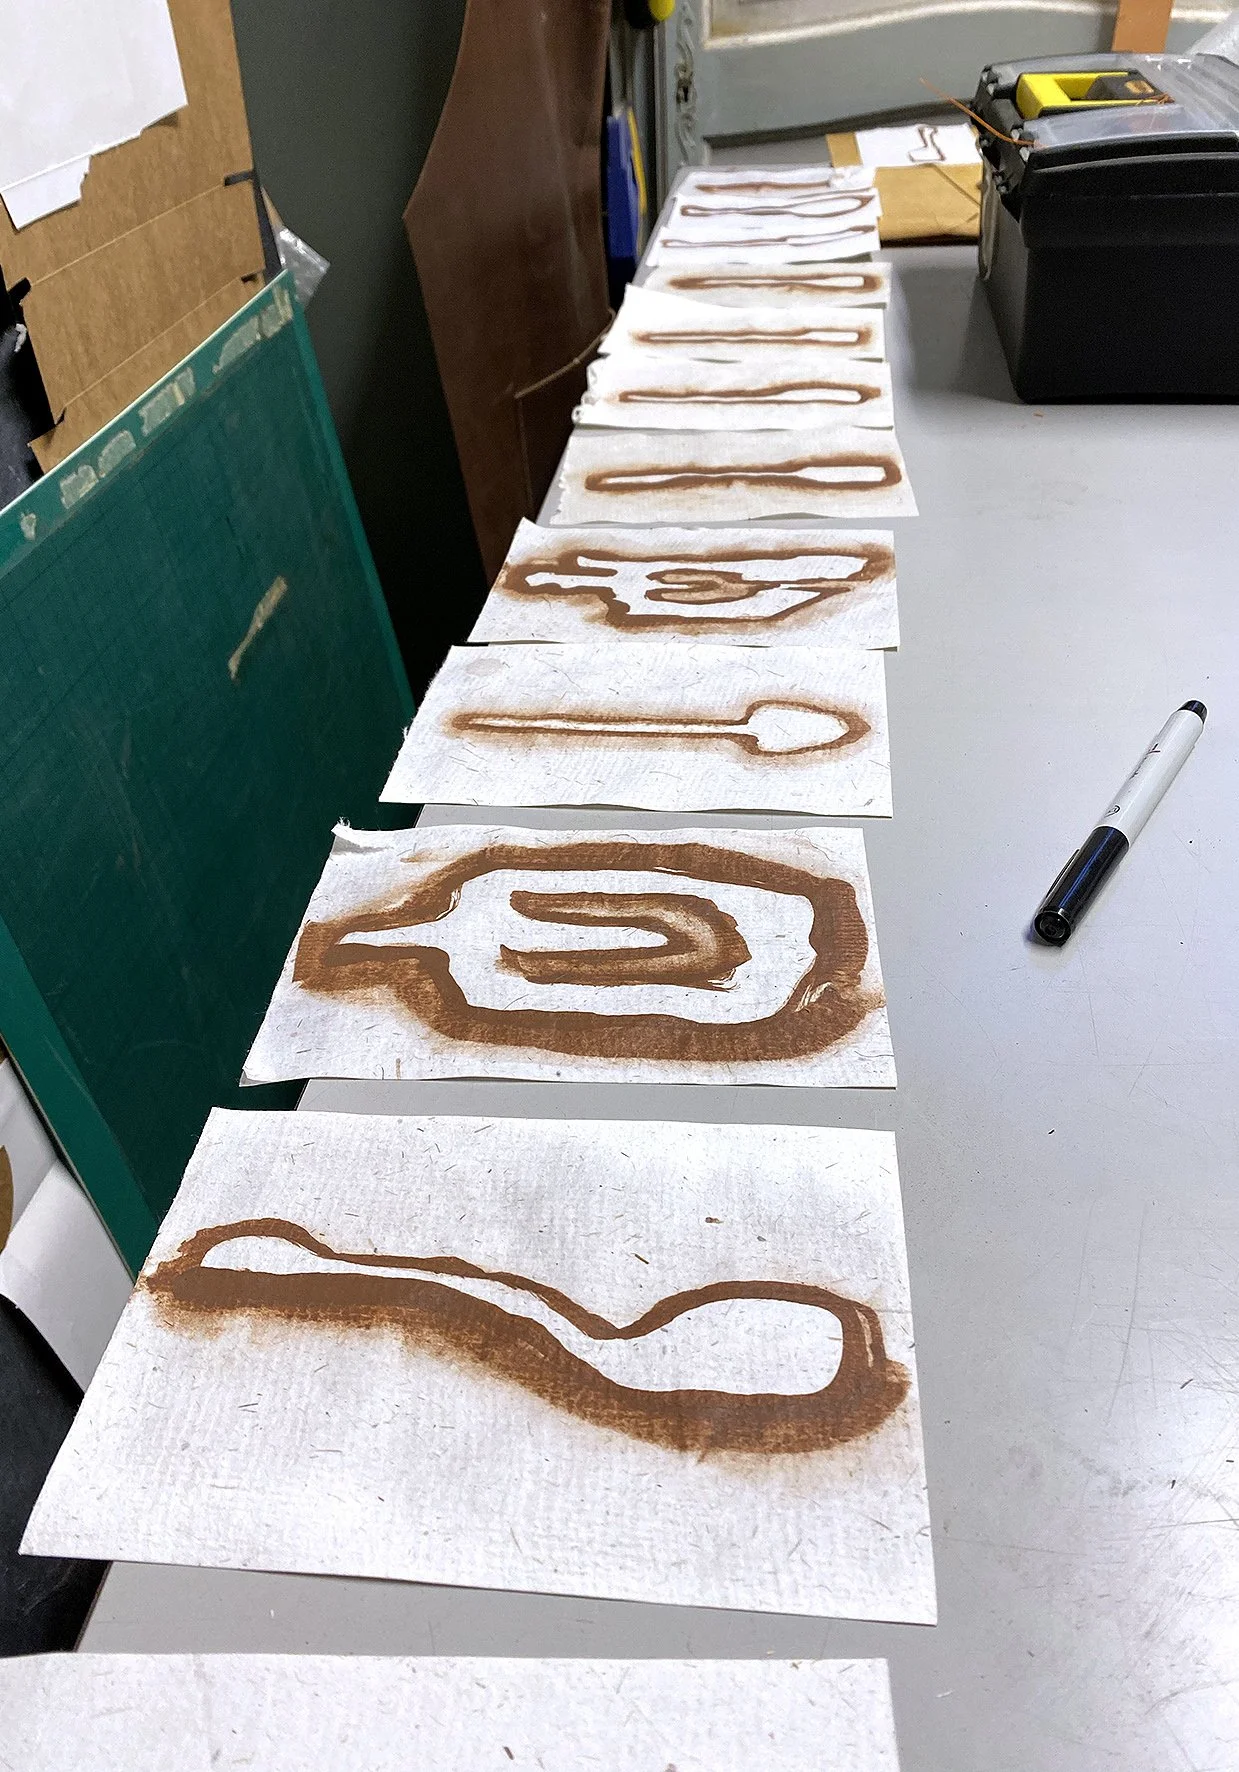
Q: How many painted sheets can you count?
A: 12